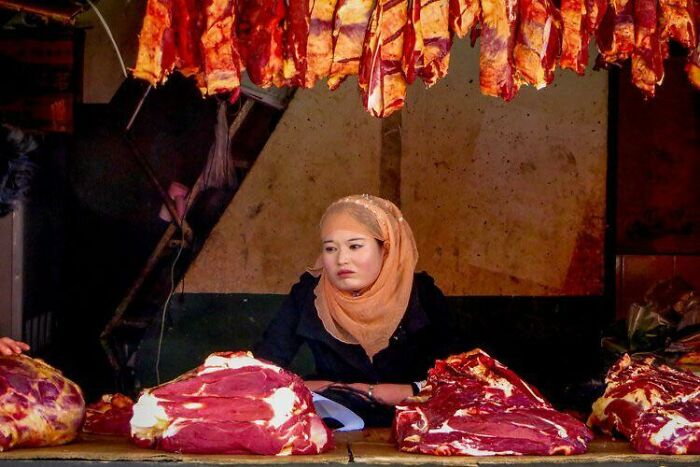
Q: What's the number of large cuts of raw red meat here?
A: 4